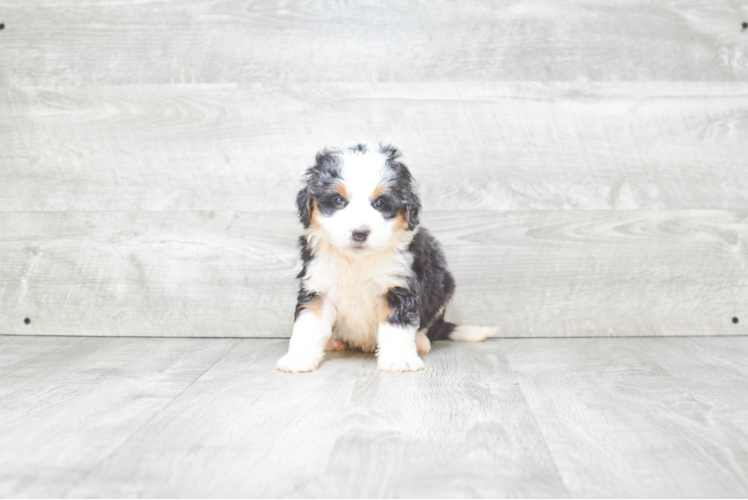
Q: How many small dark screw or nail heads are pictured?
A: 4